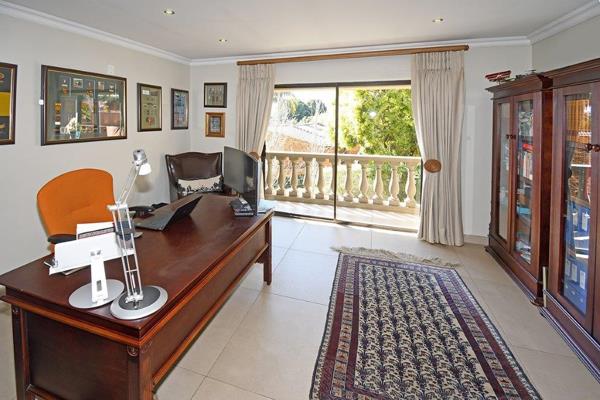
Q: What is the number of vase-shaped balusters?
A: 11